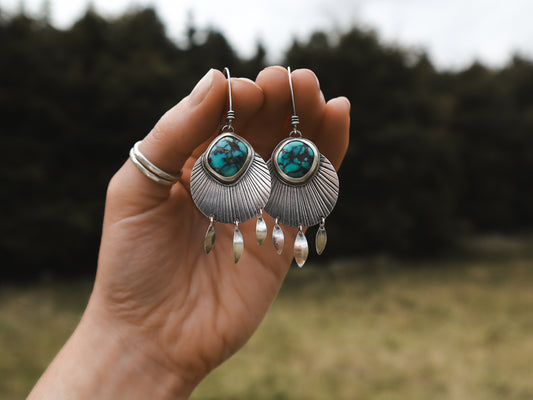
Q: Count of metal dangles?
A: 6